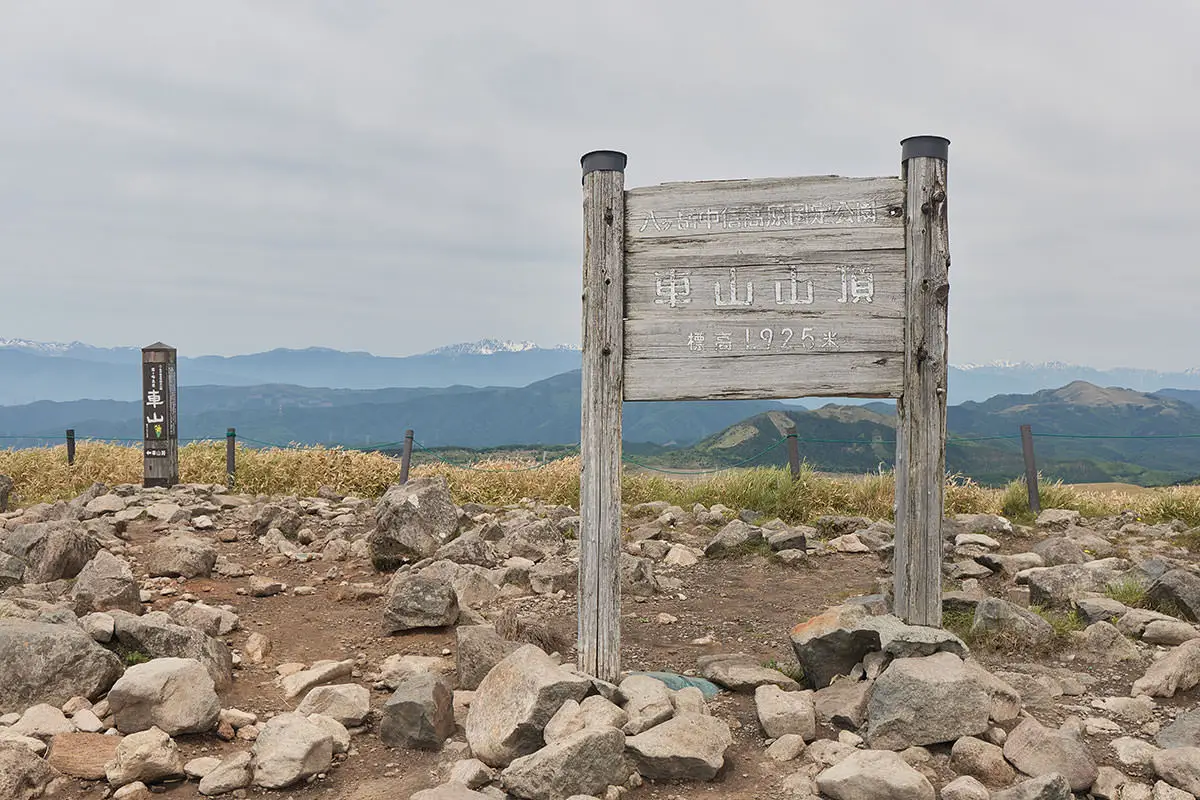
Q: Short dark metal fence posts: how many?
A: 5